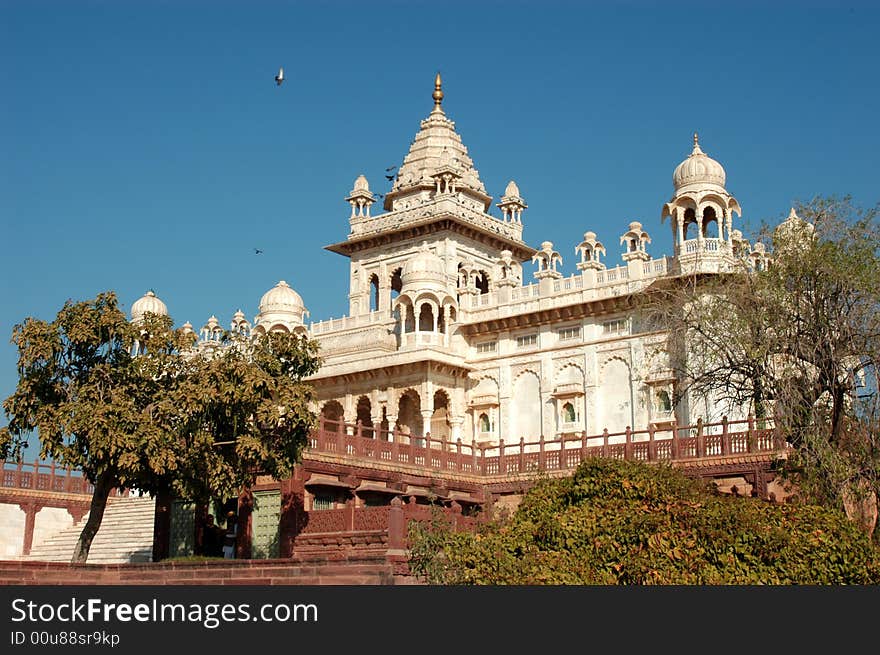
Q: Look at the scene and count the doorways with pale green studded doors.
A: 2